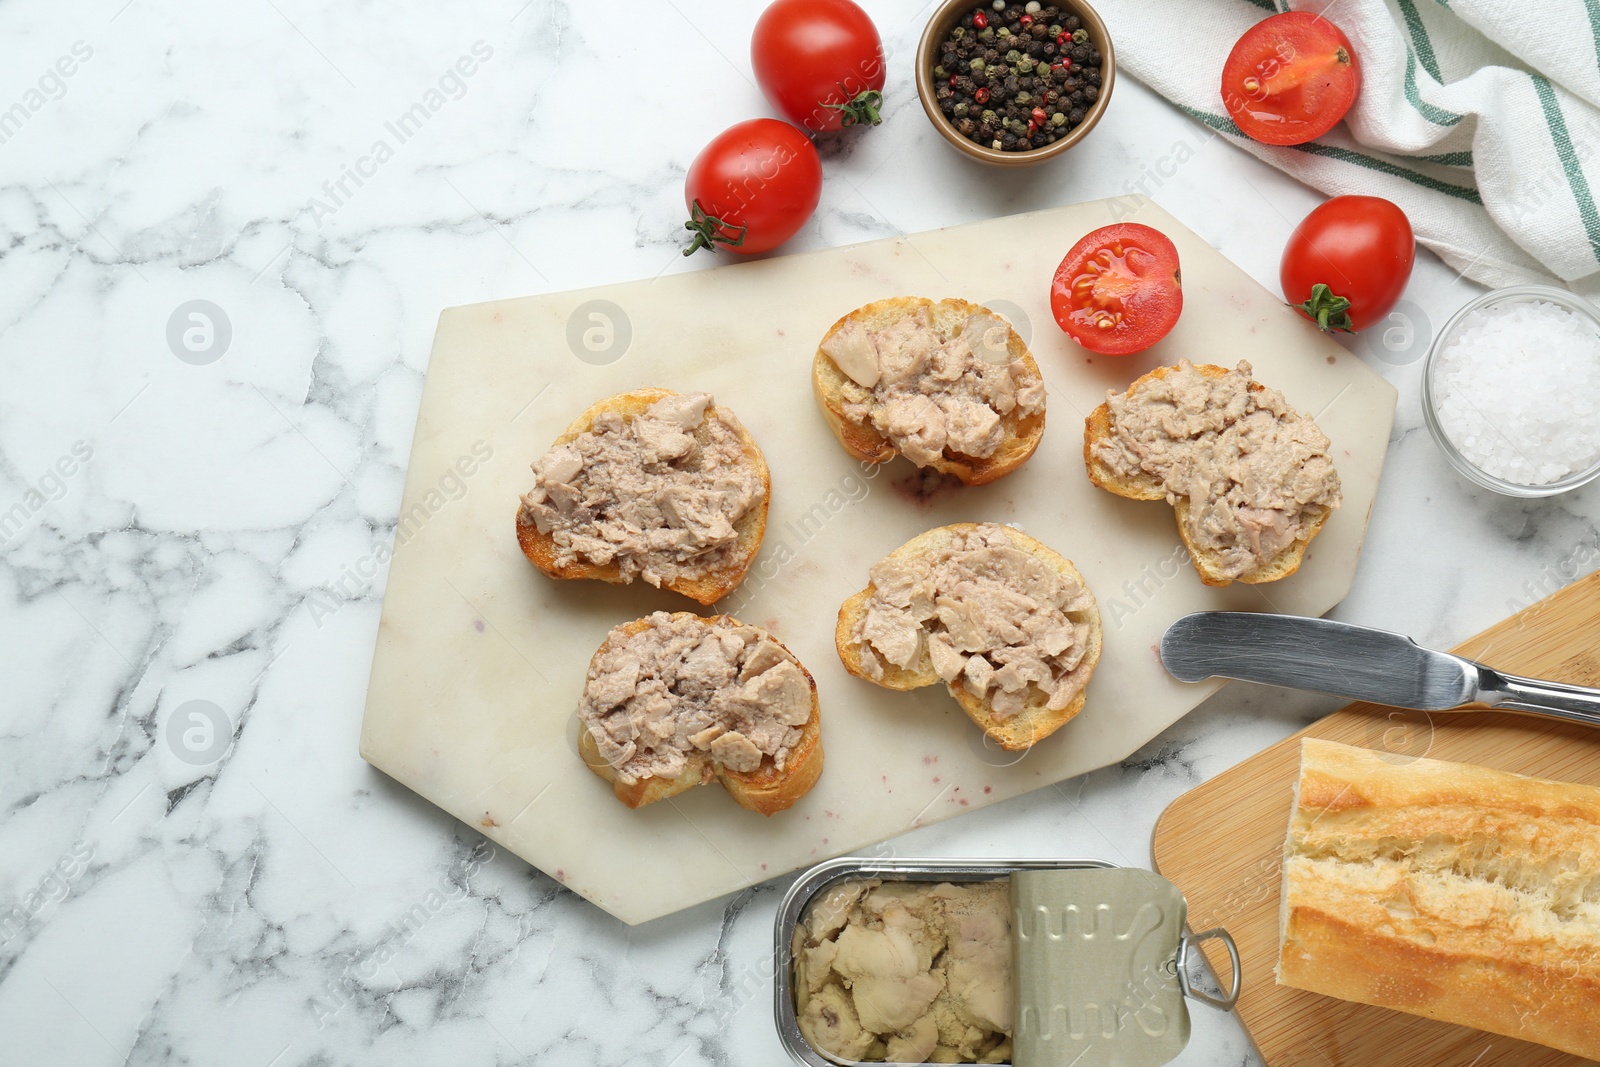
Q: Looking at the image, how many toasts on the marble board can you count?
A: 5